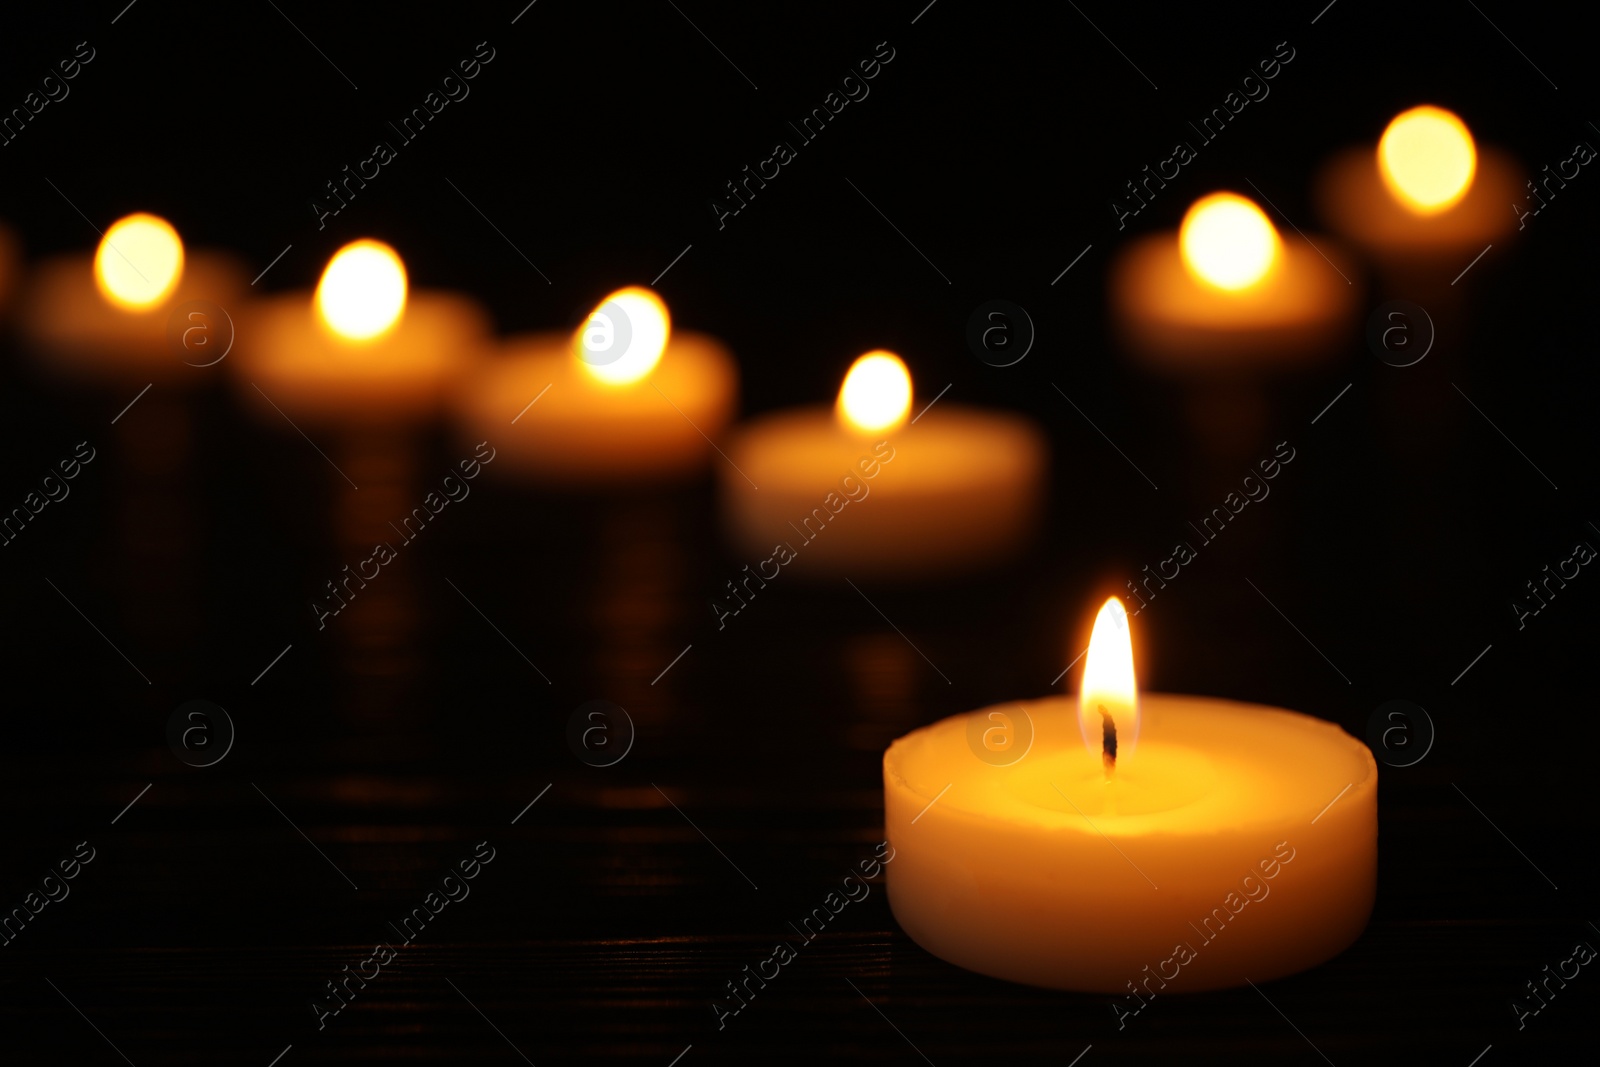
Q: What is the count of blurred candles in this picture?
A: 6